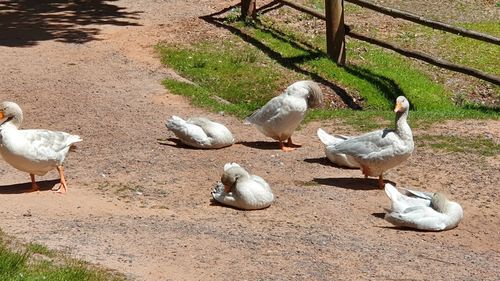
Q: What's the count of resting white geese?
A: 4